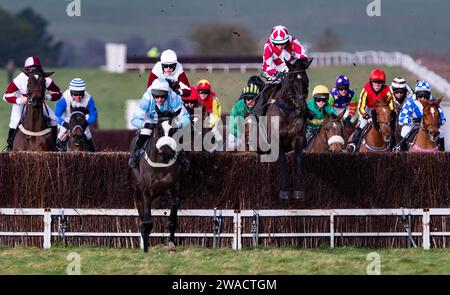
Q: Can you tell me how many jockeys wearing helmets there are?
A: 14